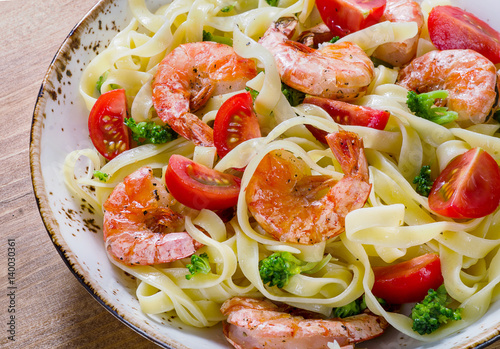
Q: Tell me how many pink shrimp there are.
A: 7